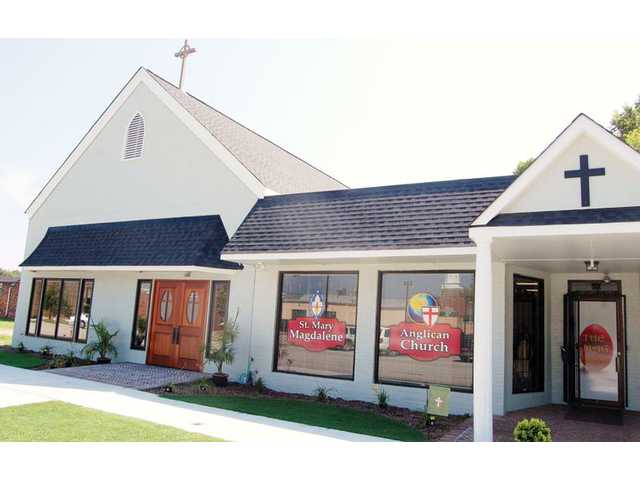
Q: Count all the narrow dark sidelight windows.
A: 2